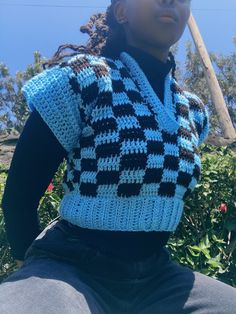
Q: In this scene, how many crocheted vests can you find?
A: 1